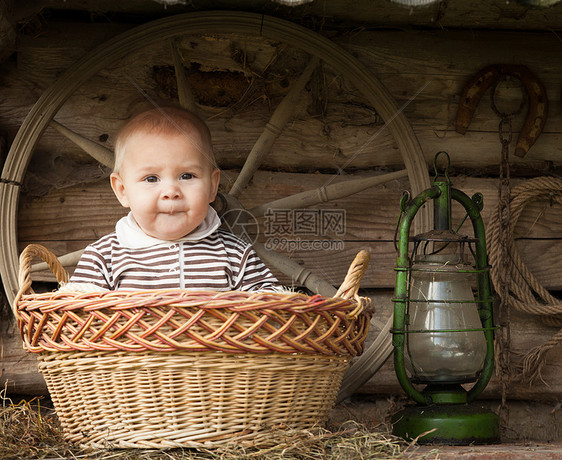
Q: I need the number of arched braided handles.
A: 2